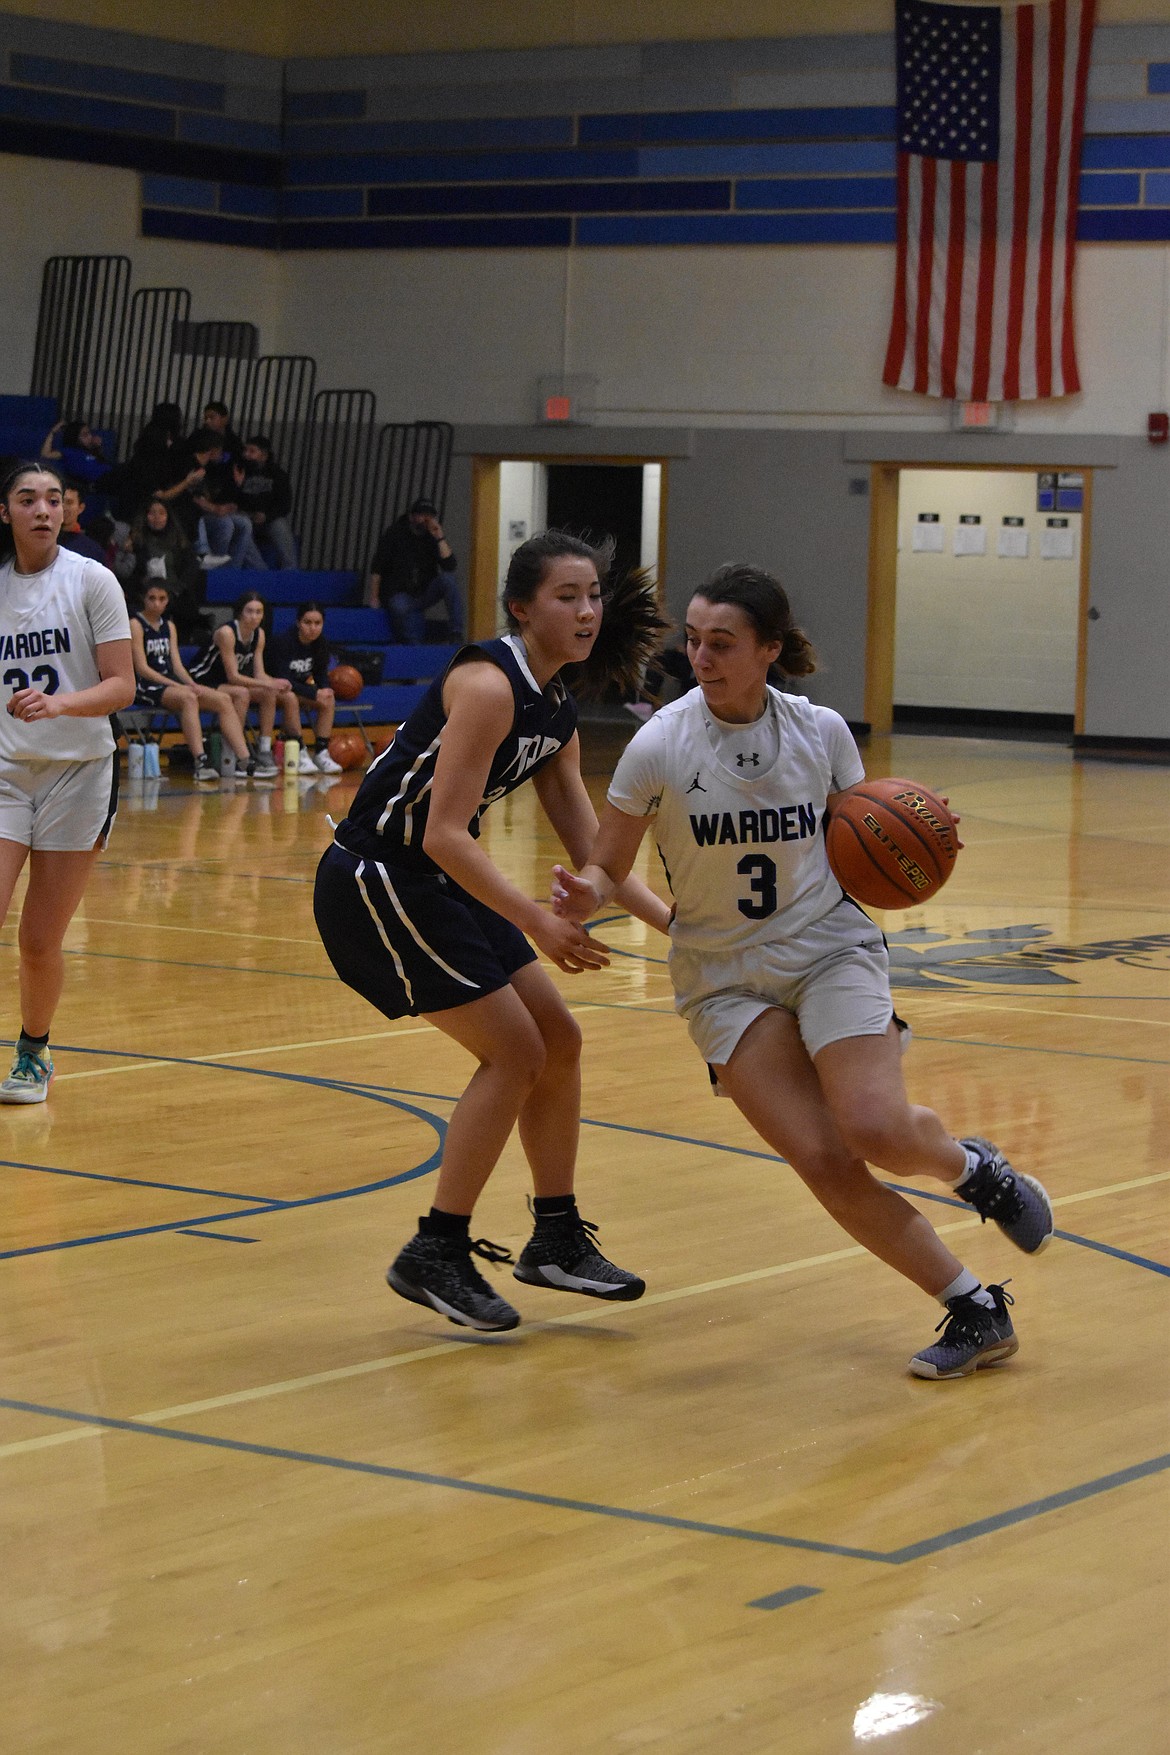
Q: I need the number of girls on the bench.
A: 3